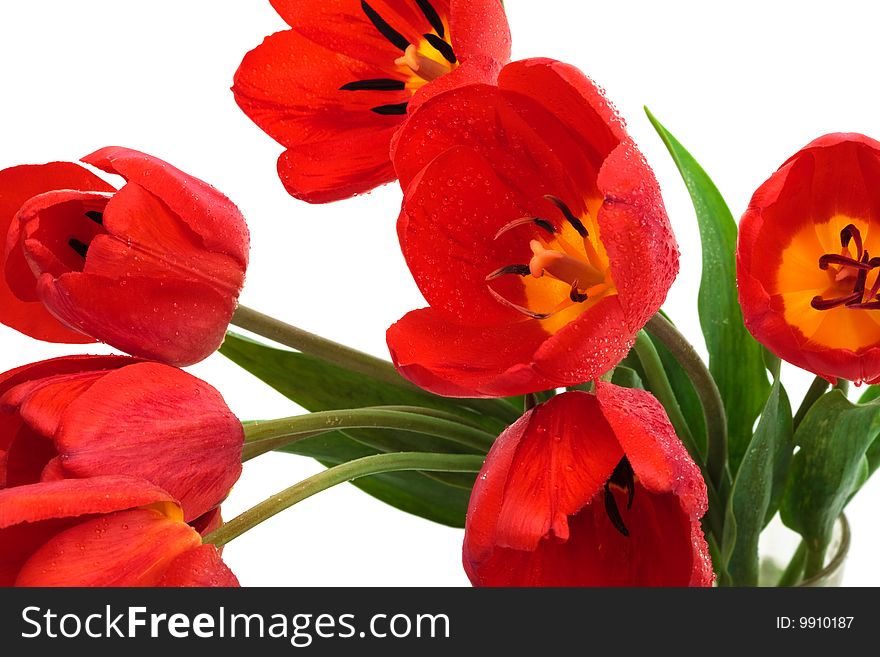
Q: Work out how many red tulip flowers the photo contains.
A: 7